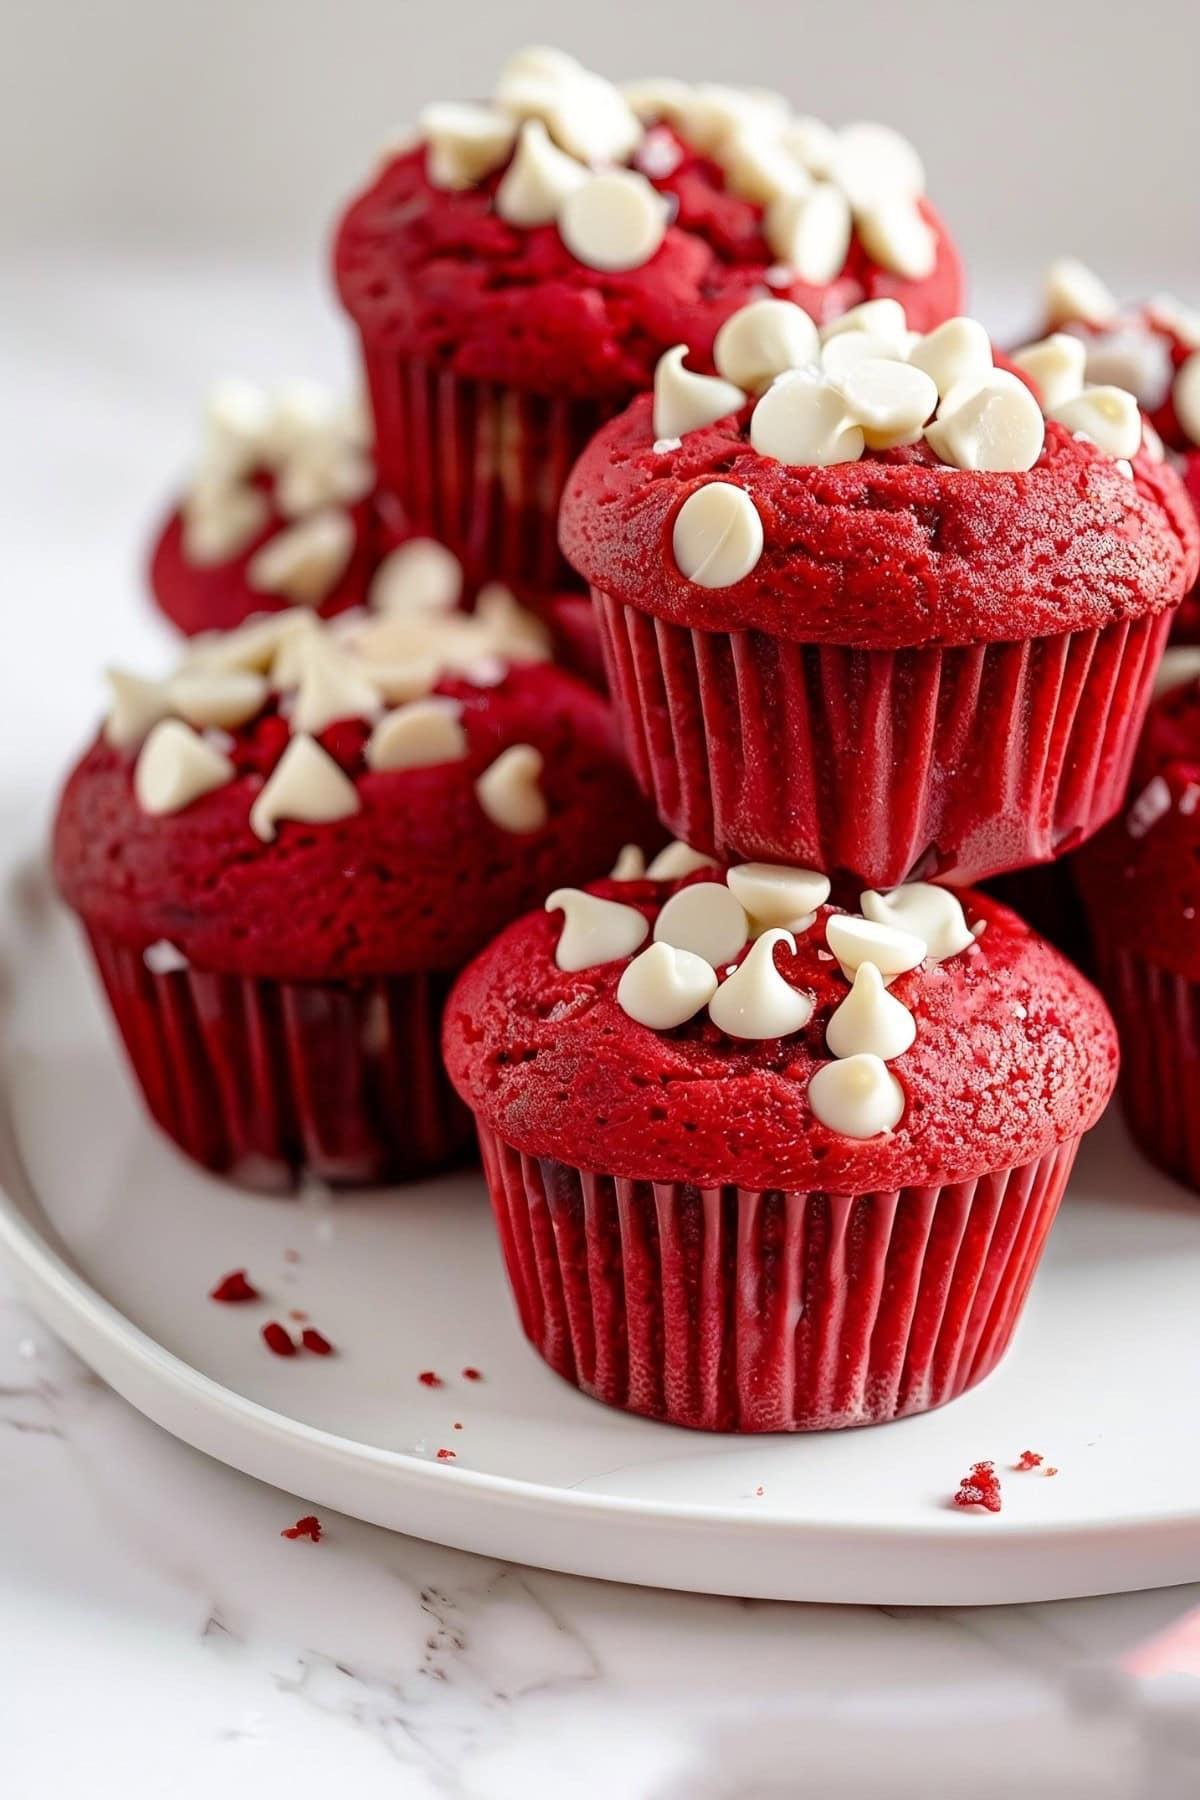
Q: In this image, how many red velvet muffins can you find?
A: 7